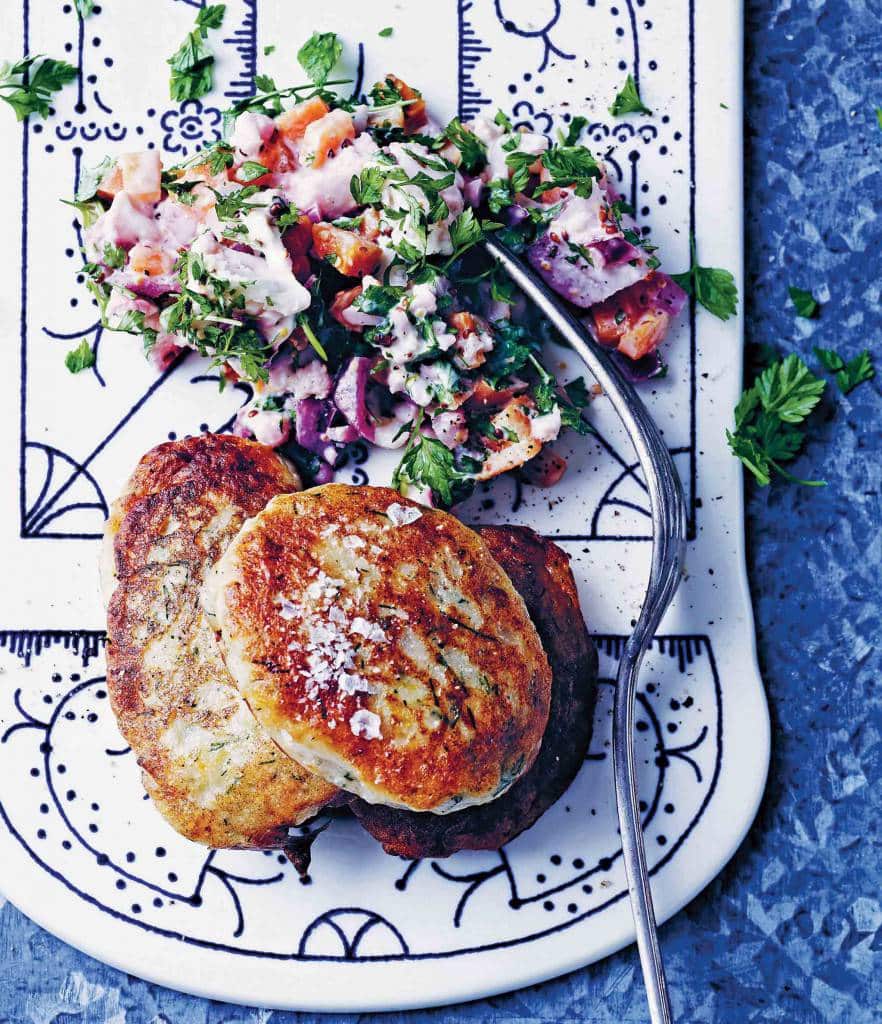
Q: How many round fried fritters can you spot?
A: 3